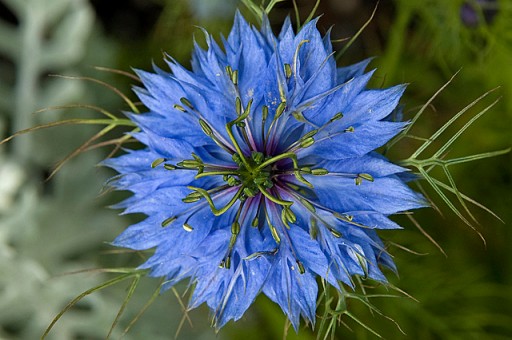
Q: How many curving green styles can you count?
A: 5